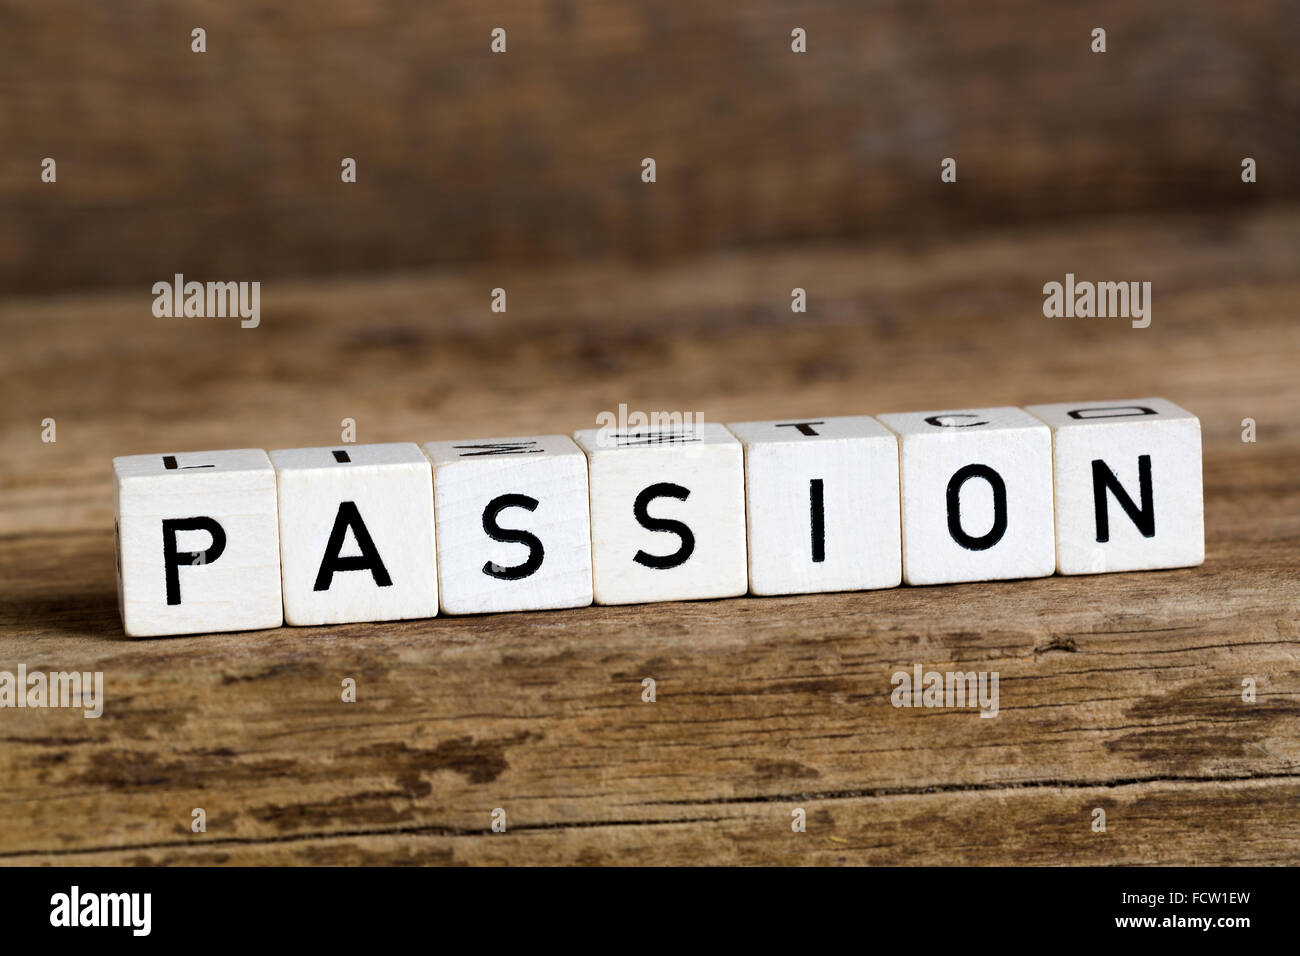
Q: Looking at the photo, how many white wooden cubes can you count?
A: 7